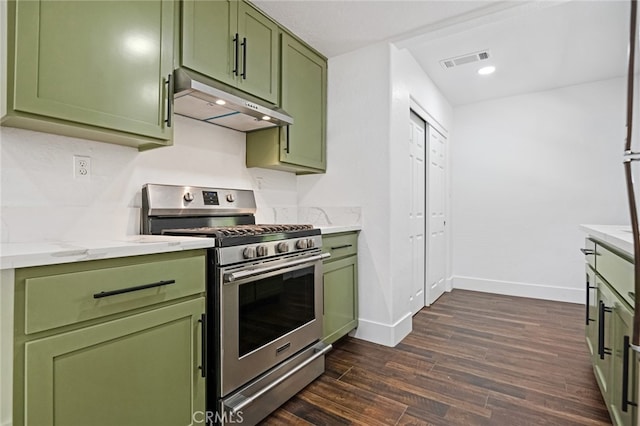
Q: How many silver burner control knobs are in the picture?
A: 5